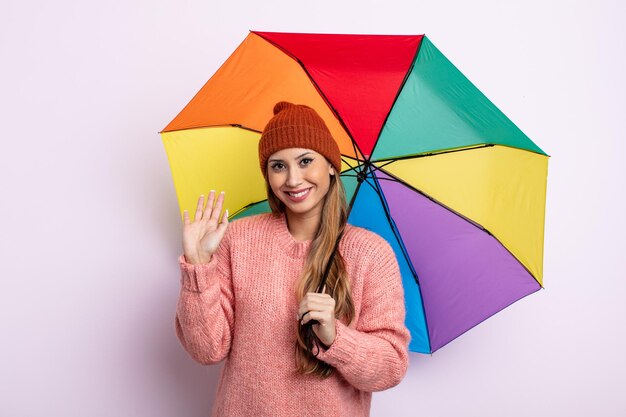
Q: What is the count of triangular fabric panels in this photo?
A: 8